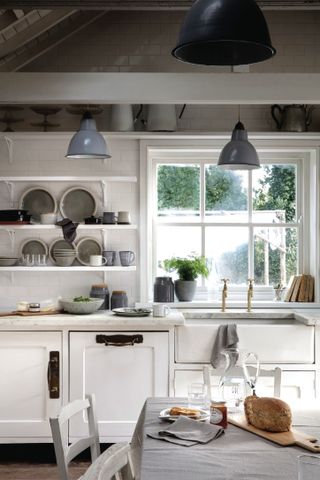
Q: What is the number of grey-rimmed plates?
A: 5